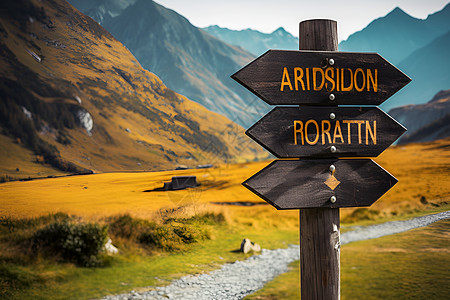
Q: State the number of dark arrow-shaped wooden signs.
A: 3